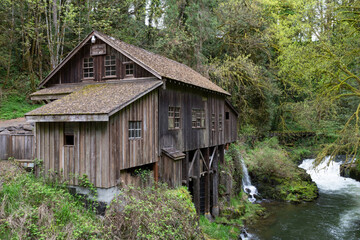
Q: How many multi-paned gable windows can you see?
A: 3